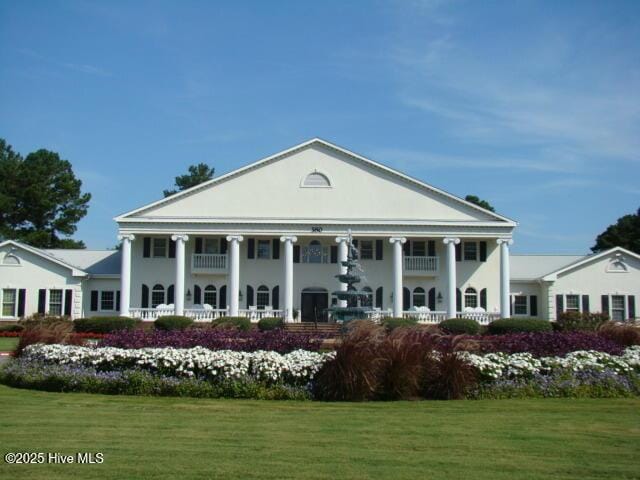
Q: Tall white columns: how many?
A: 8